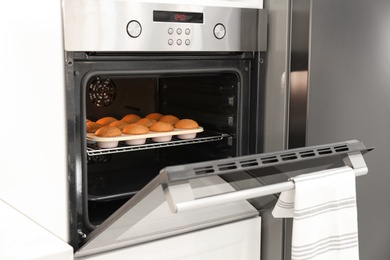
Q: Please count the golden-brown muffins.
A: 12